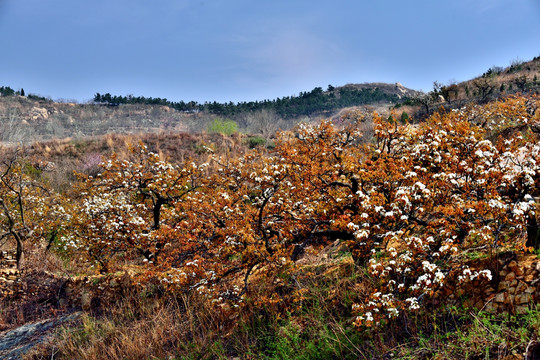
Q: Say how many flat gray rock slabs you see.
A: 1